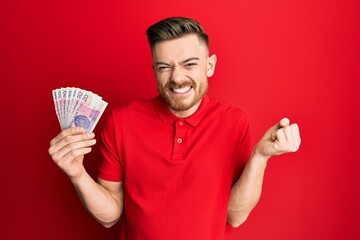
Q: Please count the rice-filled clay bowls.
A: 0